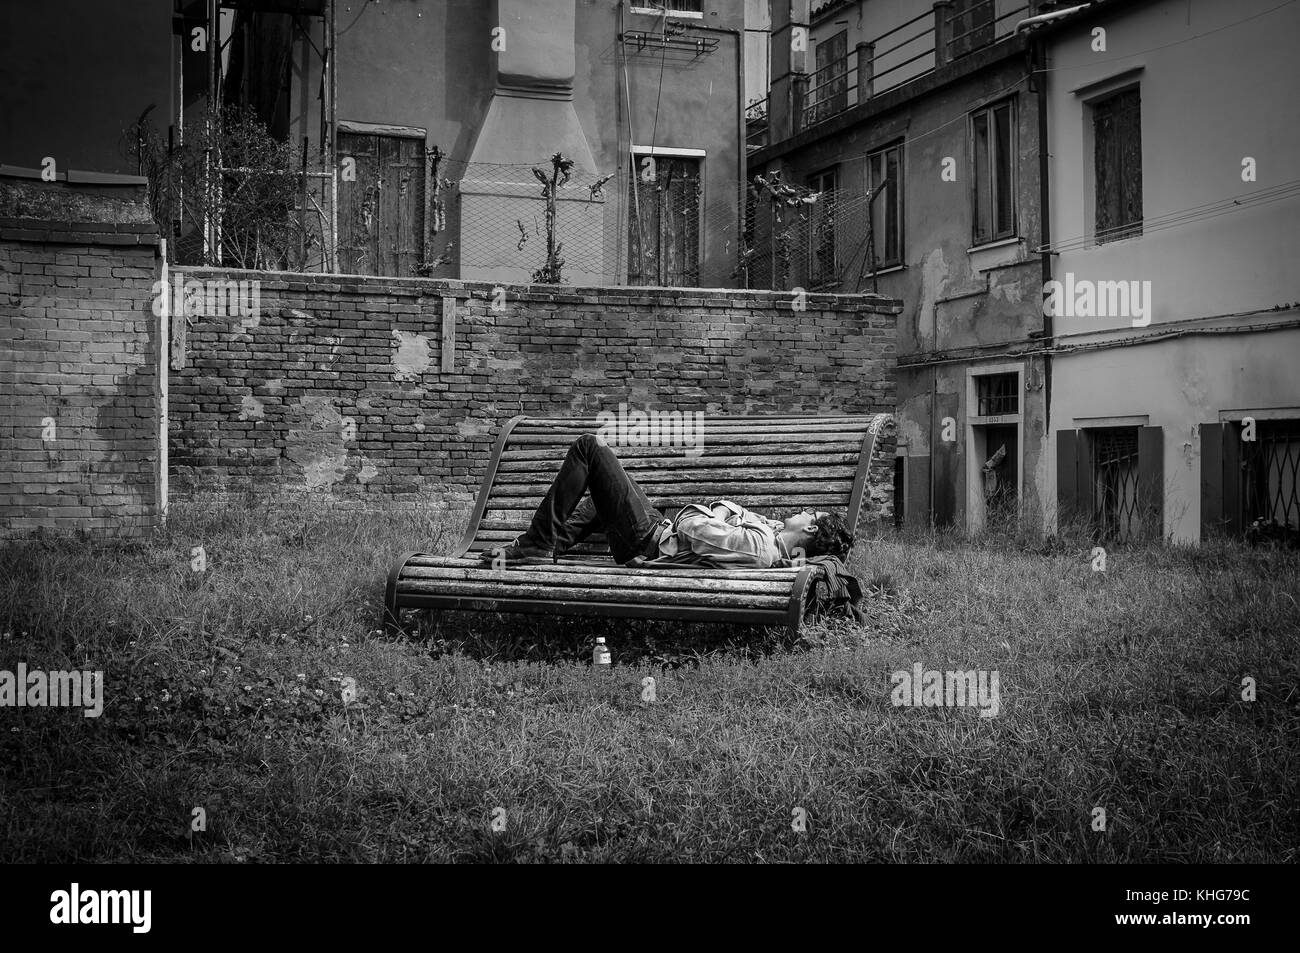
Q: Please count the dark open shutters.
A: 3